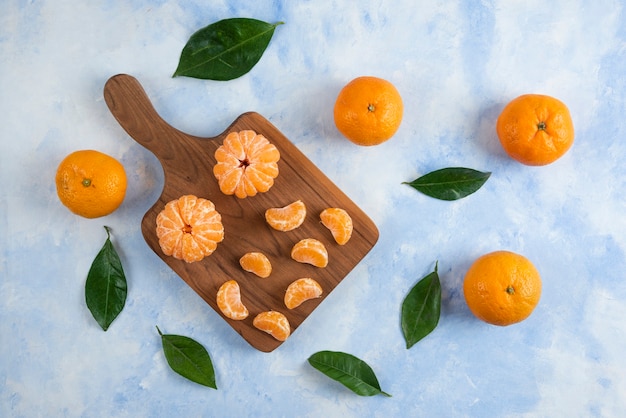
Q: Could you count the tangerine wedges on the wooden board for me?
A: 7